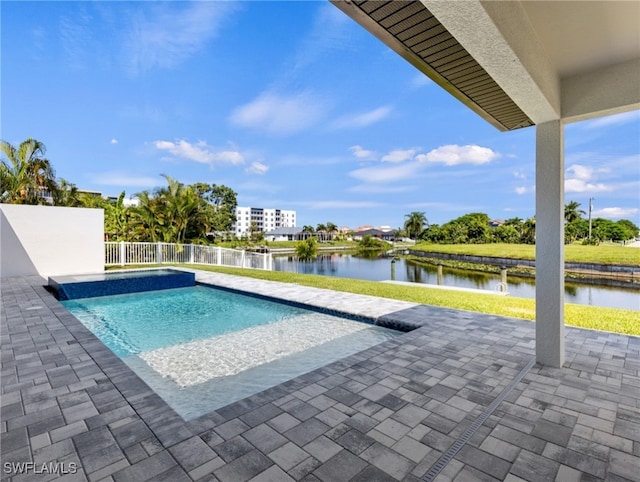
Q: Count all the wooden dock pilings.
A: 3